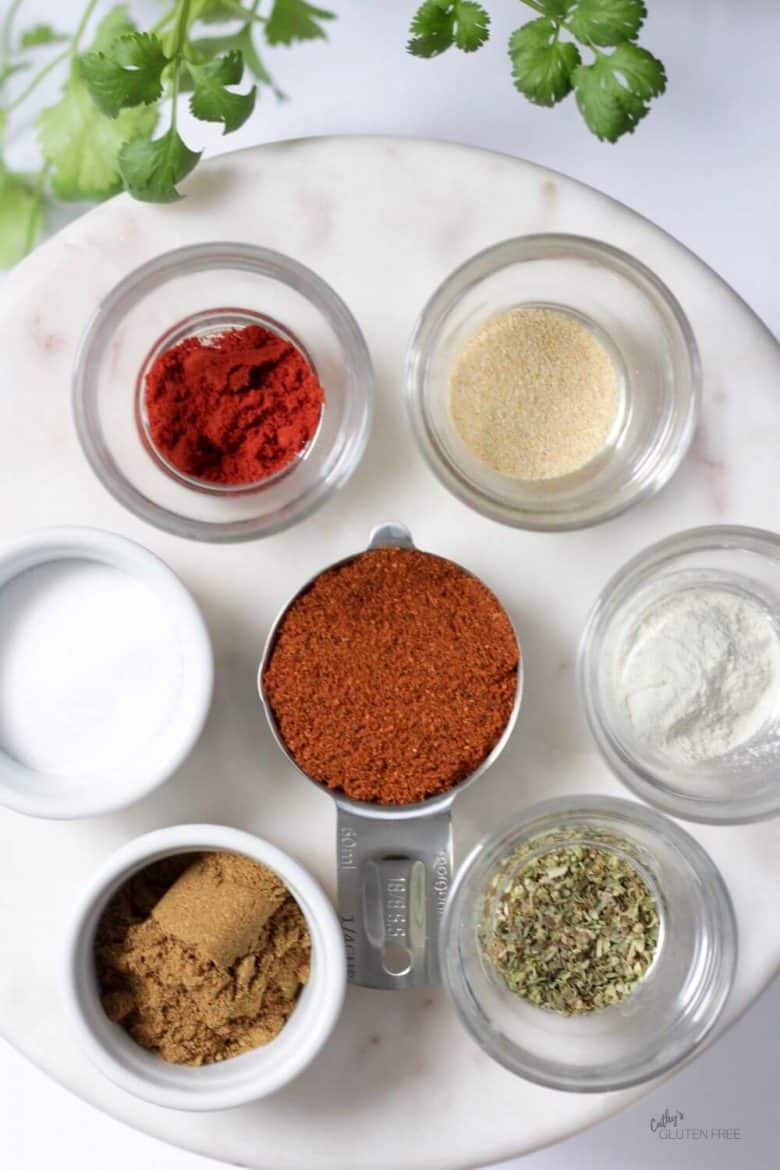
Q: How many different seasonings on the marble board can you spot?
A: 7